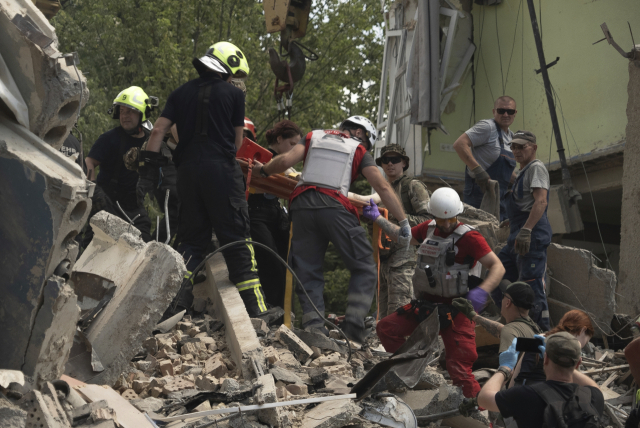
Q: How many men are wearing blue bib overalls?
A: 2